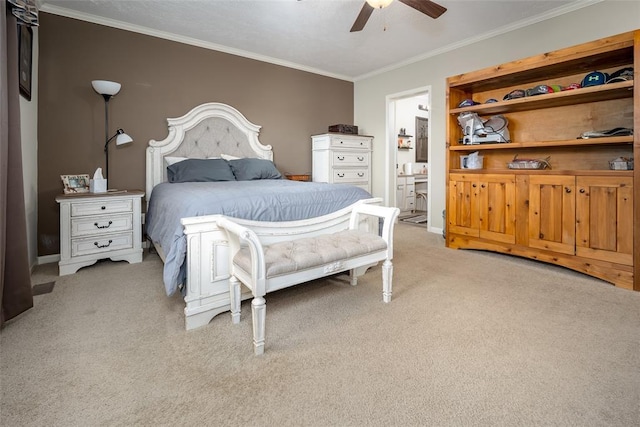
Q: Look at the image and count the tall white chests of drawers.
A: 1